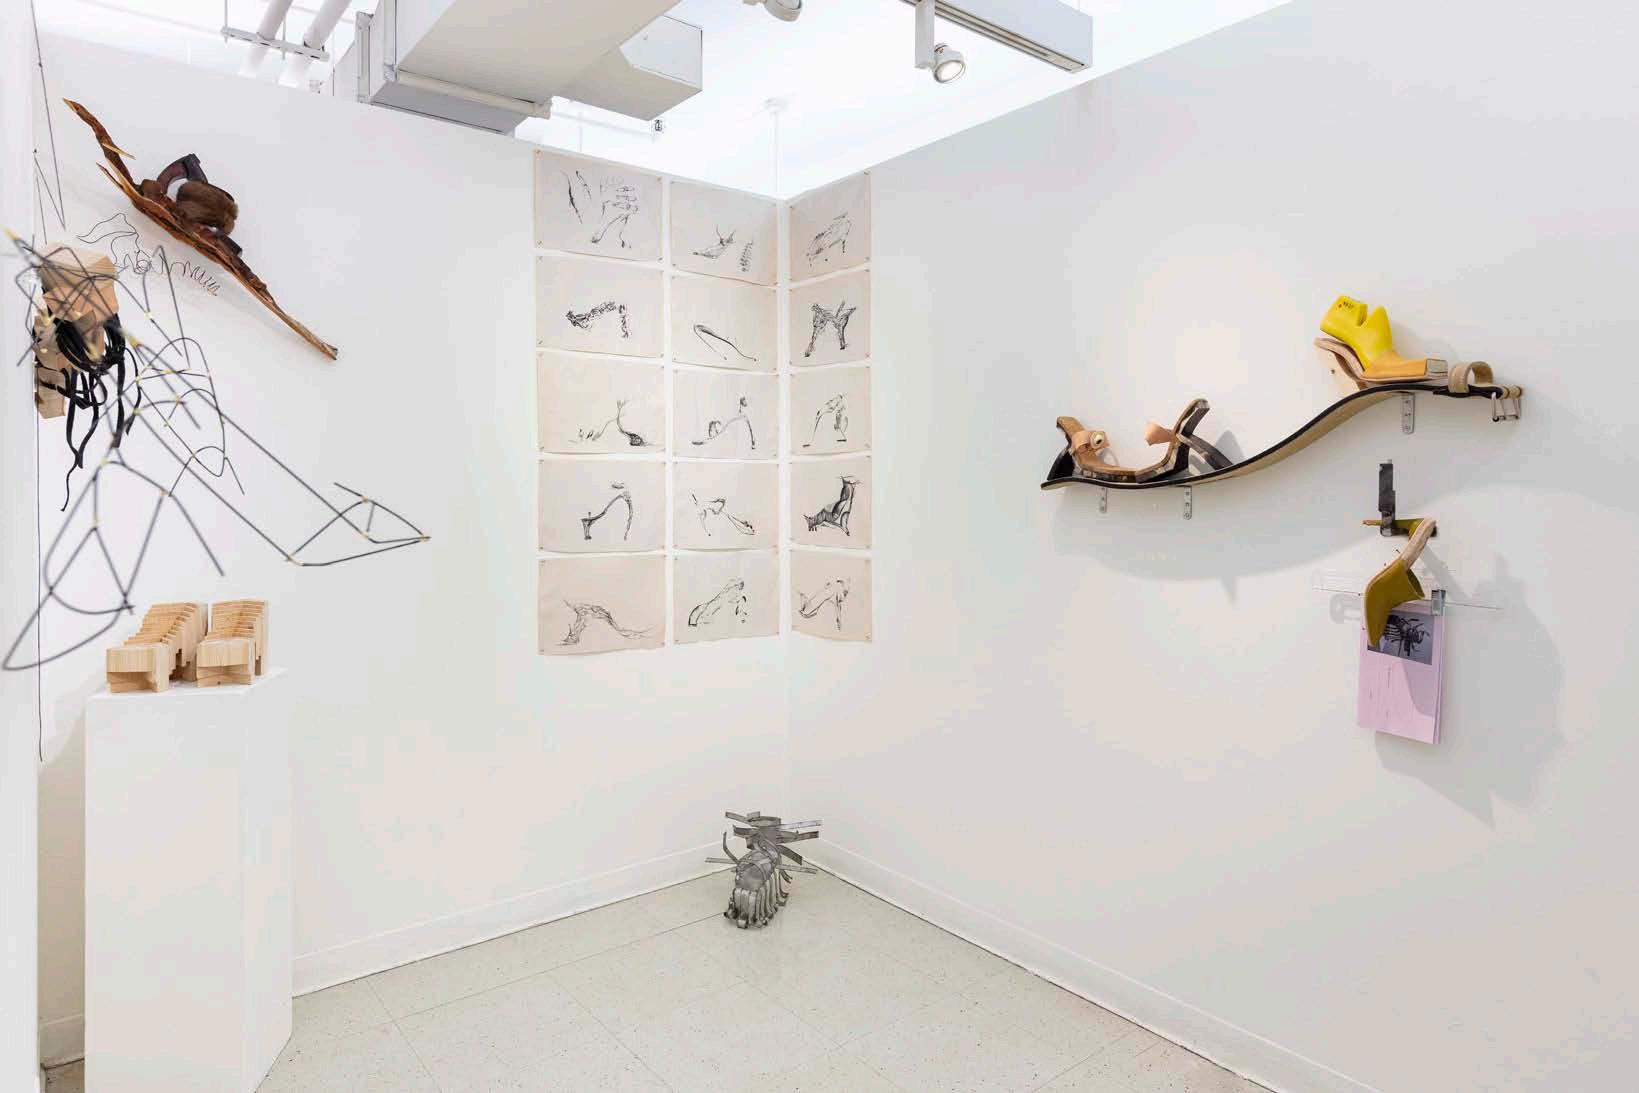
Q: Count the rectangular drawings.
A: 15